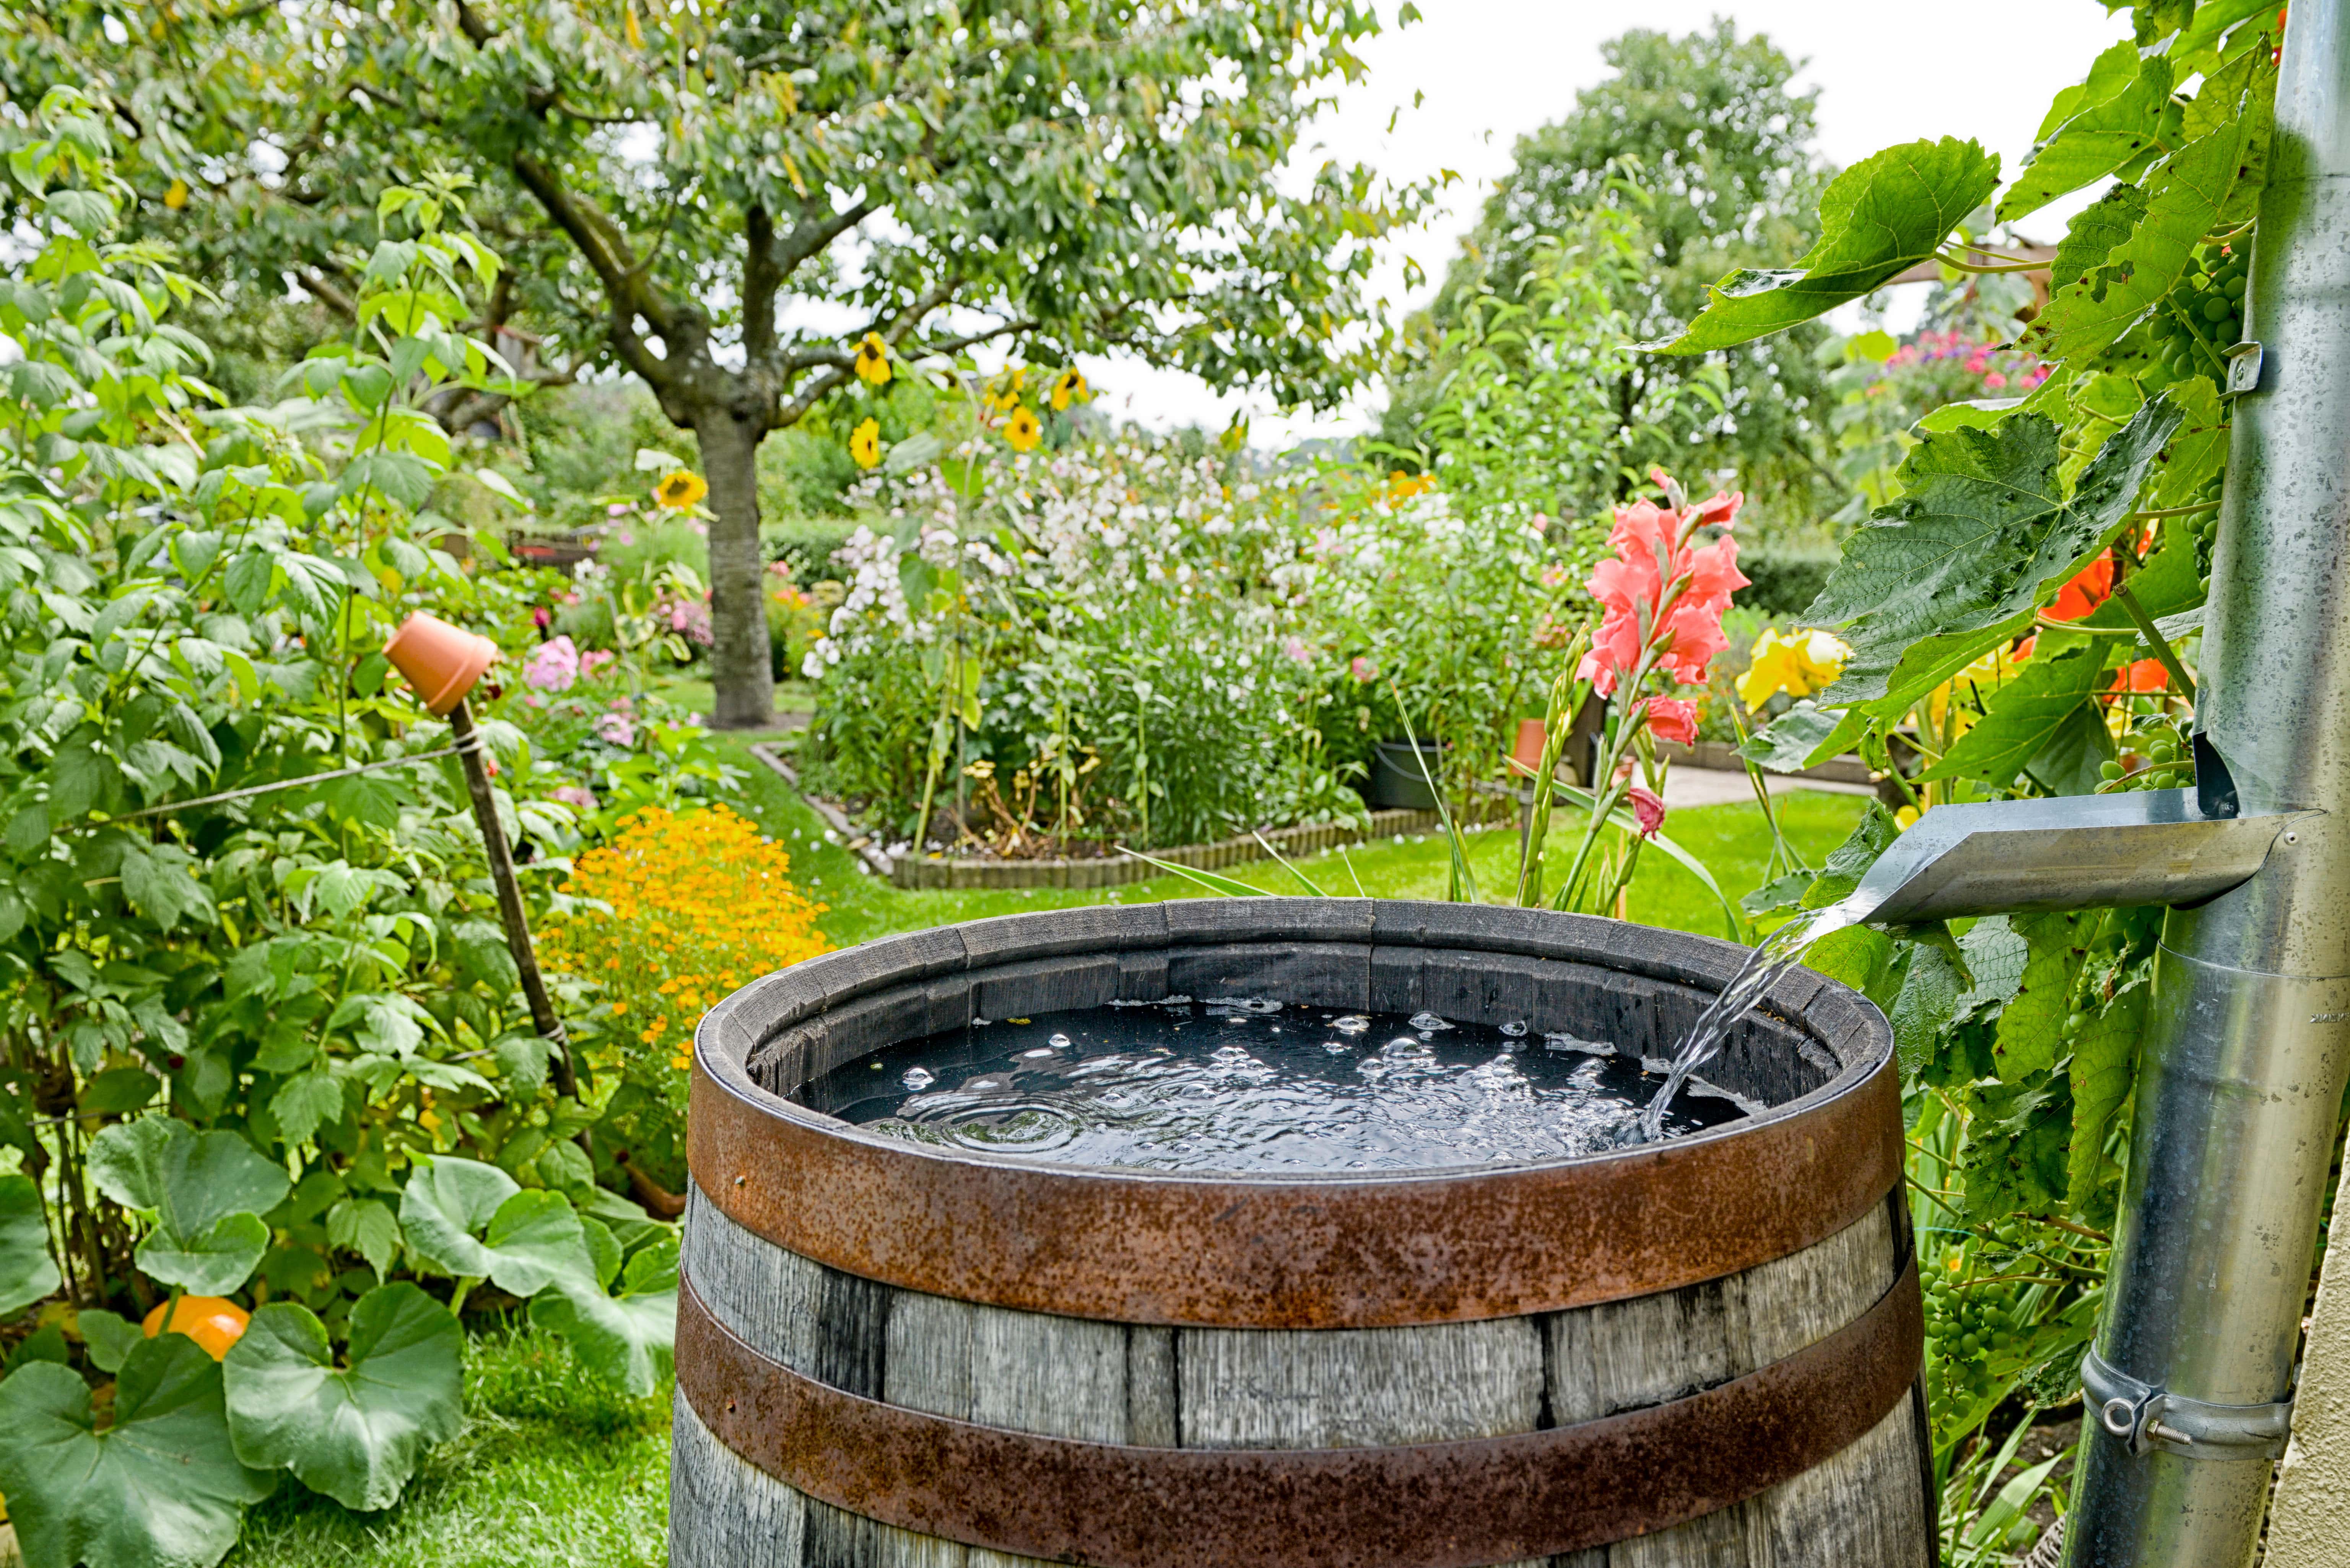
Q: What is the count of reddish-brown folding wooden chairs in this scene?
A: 0